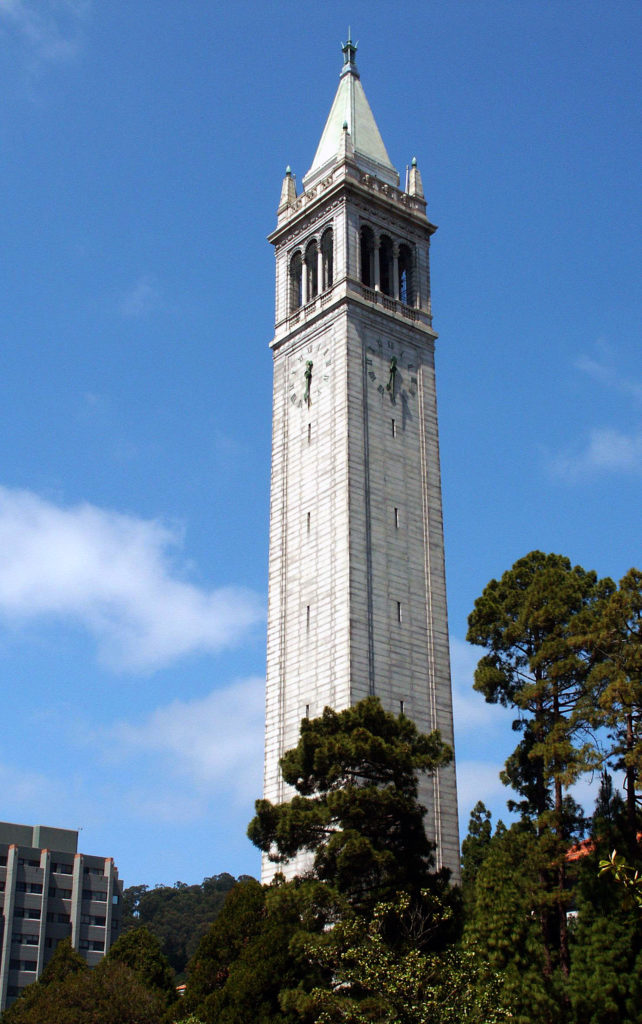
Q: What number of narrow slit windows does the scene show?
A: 8